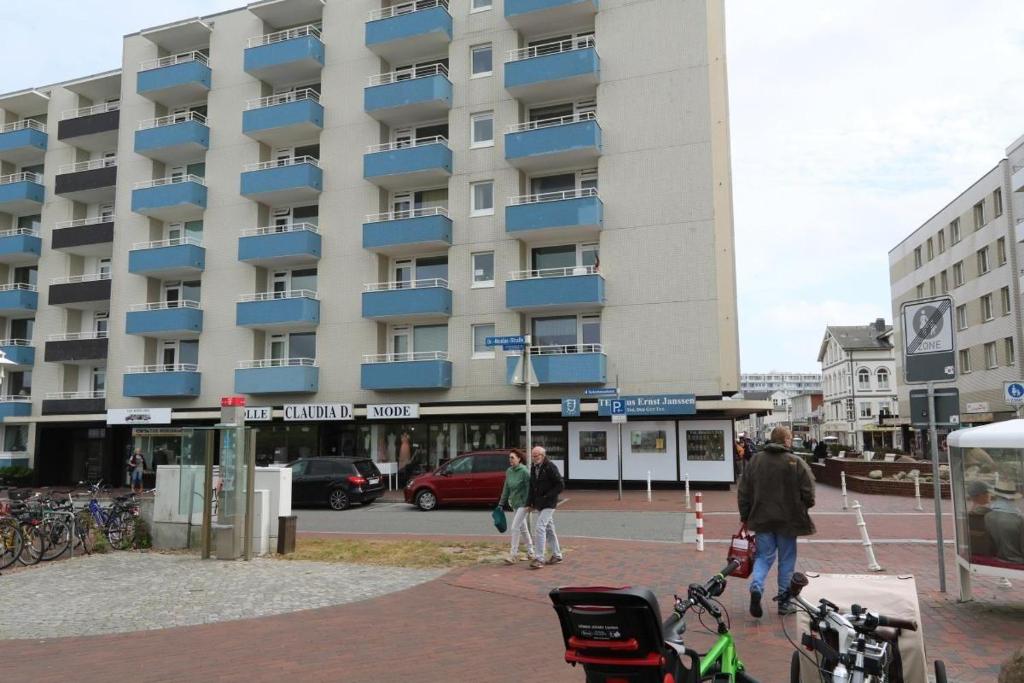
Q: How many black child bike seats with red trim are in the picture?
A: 1